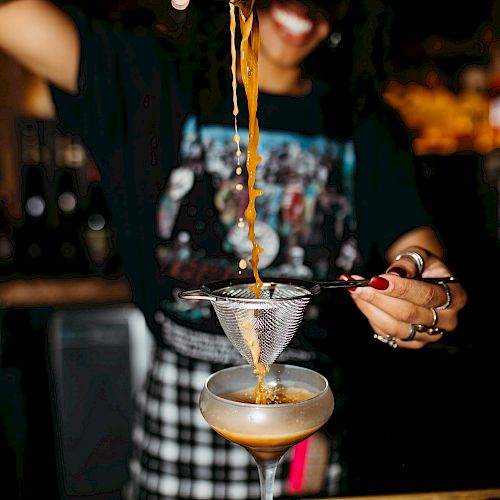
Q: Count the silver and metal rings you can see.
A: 5